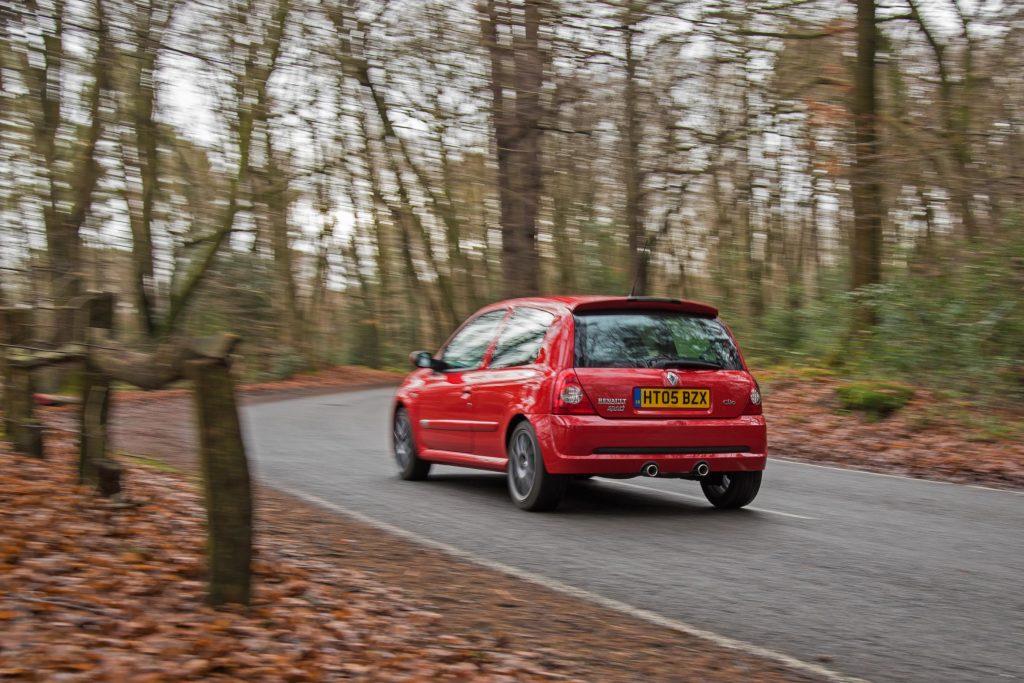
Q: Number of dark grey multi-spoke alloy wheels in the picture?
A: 2